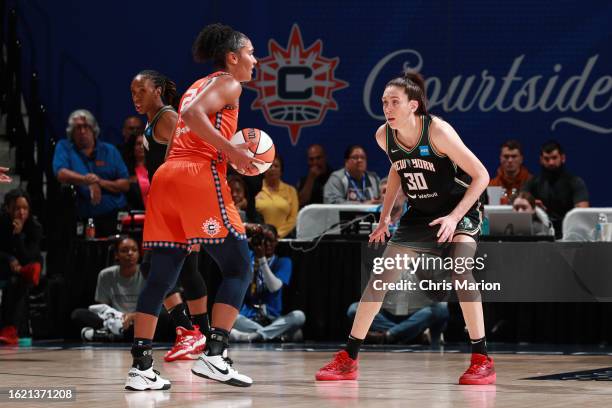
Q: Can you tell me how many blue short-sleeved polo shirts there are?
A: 1